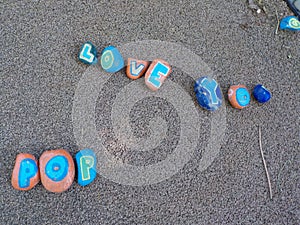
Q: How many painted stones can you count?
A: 11